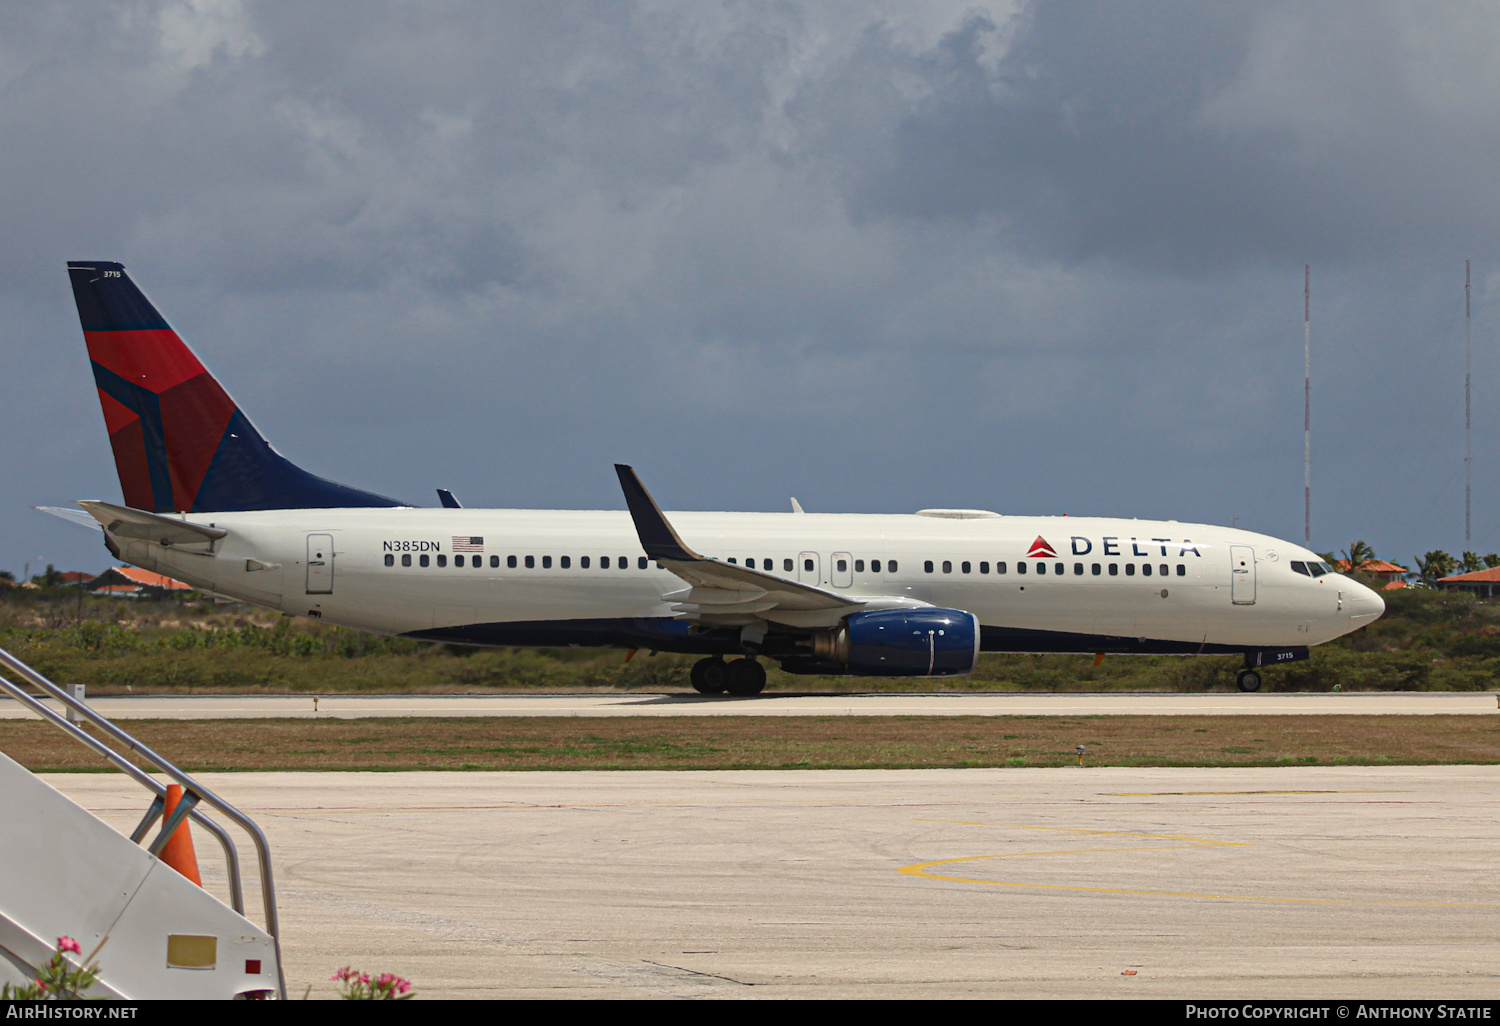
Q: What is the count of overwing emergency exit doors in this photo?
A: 2